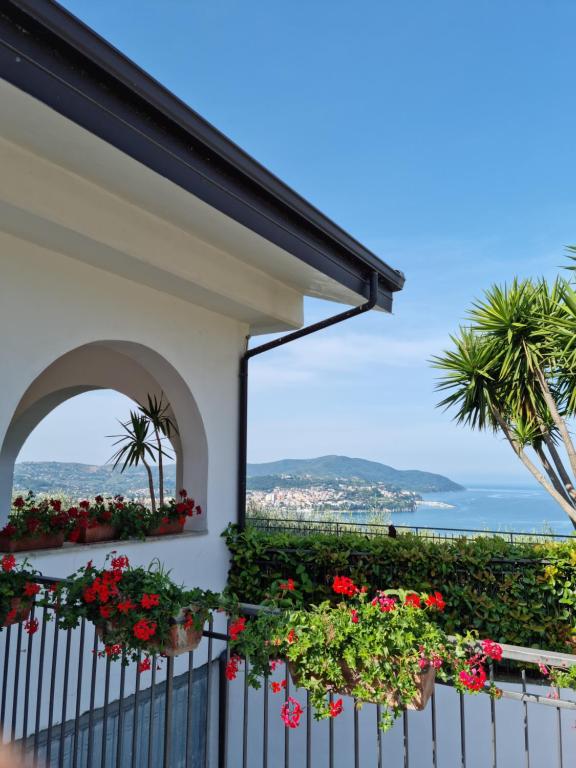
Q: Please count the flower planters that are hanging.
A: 3